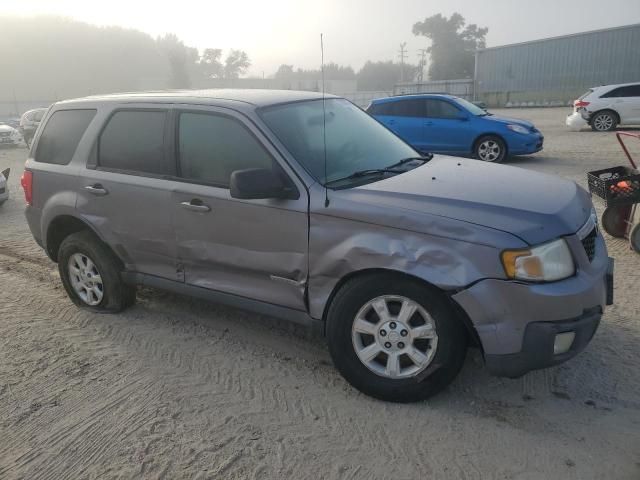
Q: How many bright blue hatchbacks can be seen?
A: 1